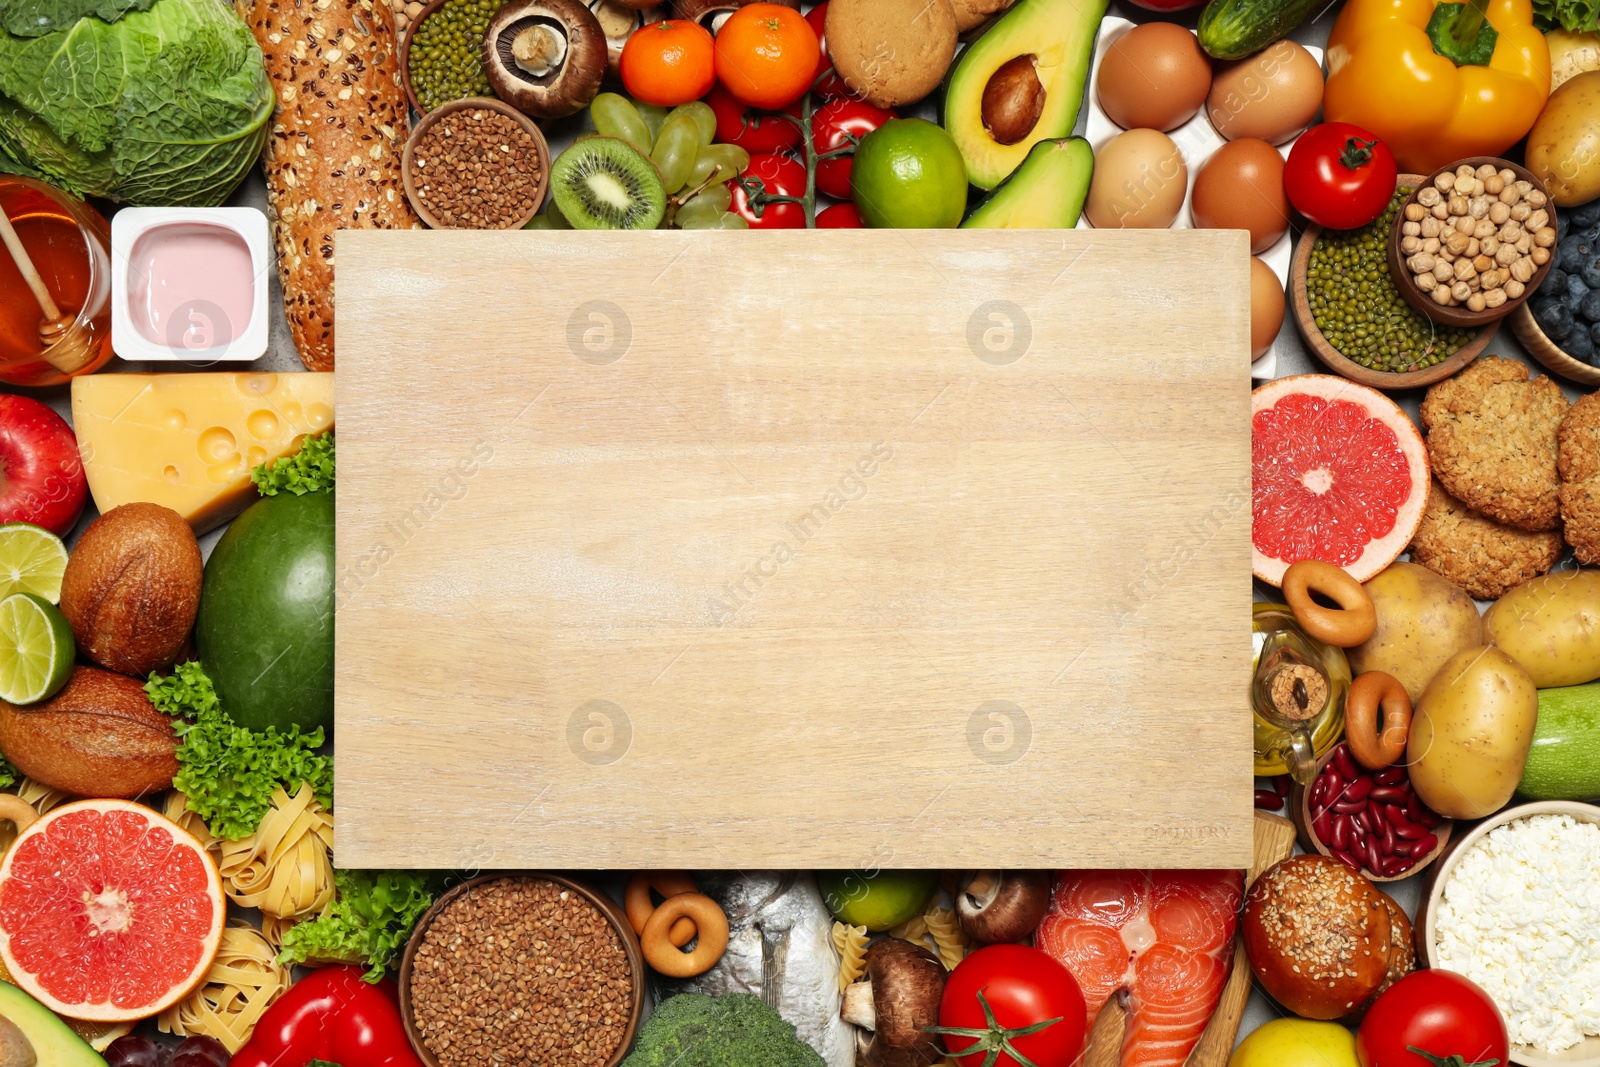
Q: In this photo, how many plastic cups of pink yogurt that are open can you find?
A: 1